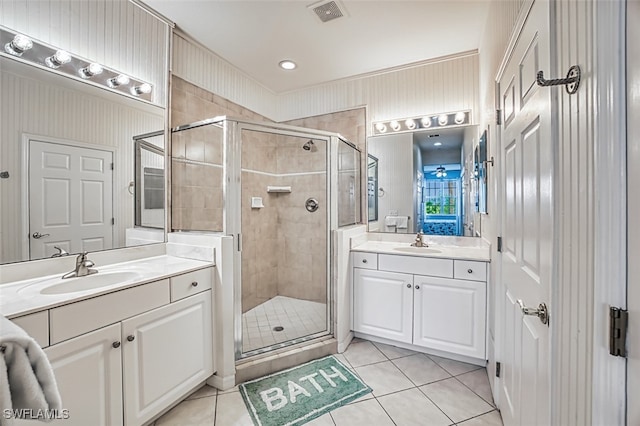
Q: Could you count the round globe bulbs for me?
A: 11